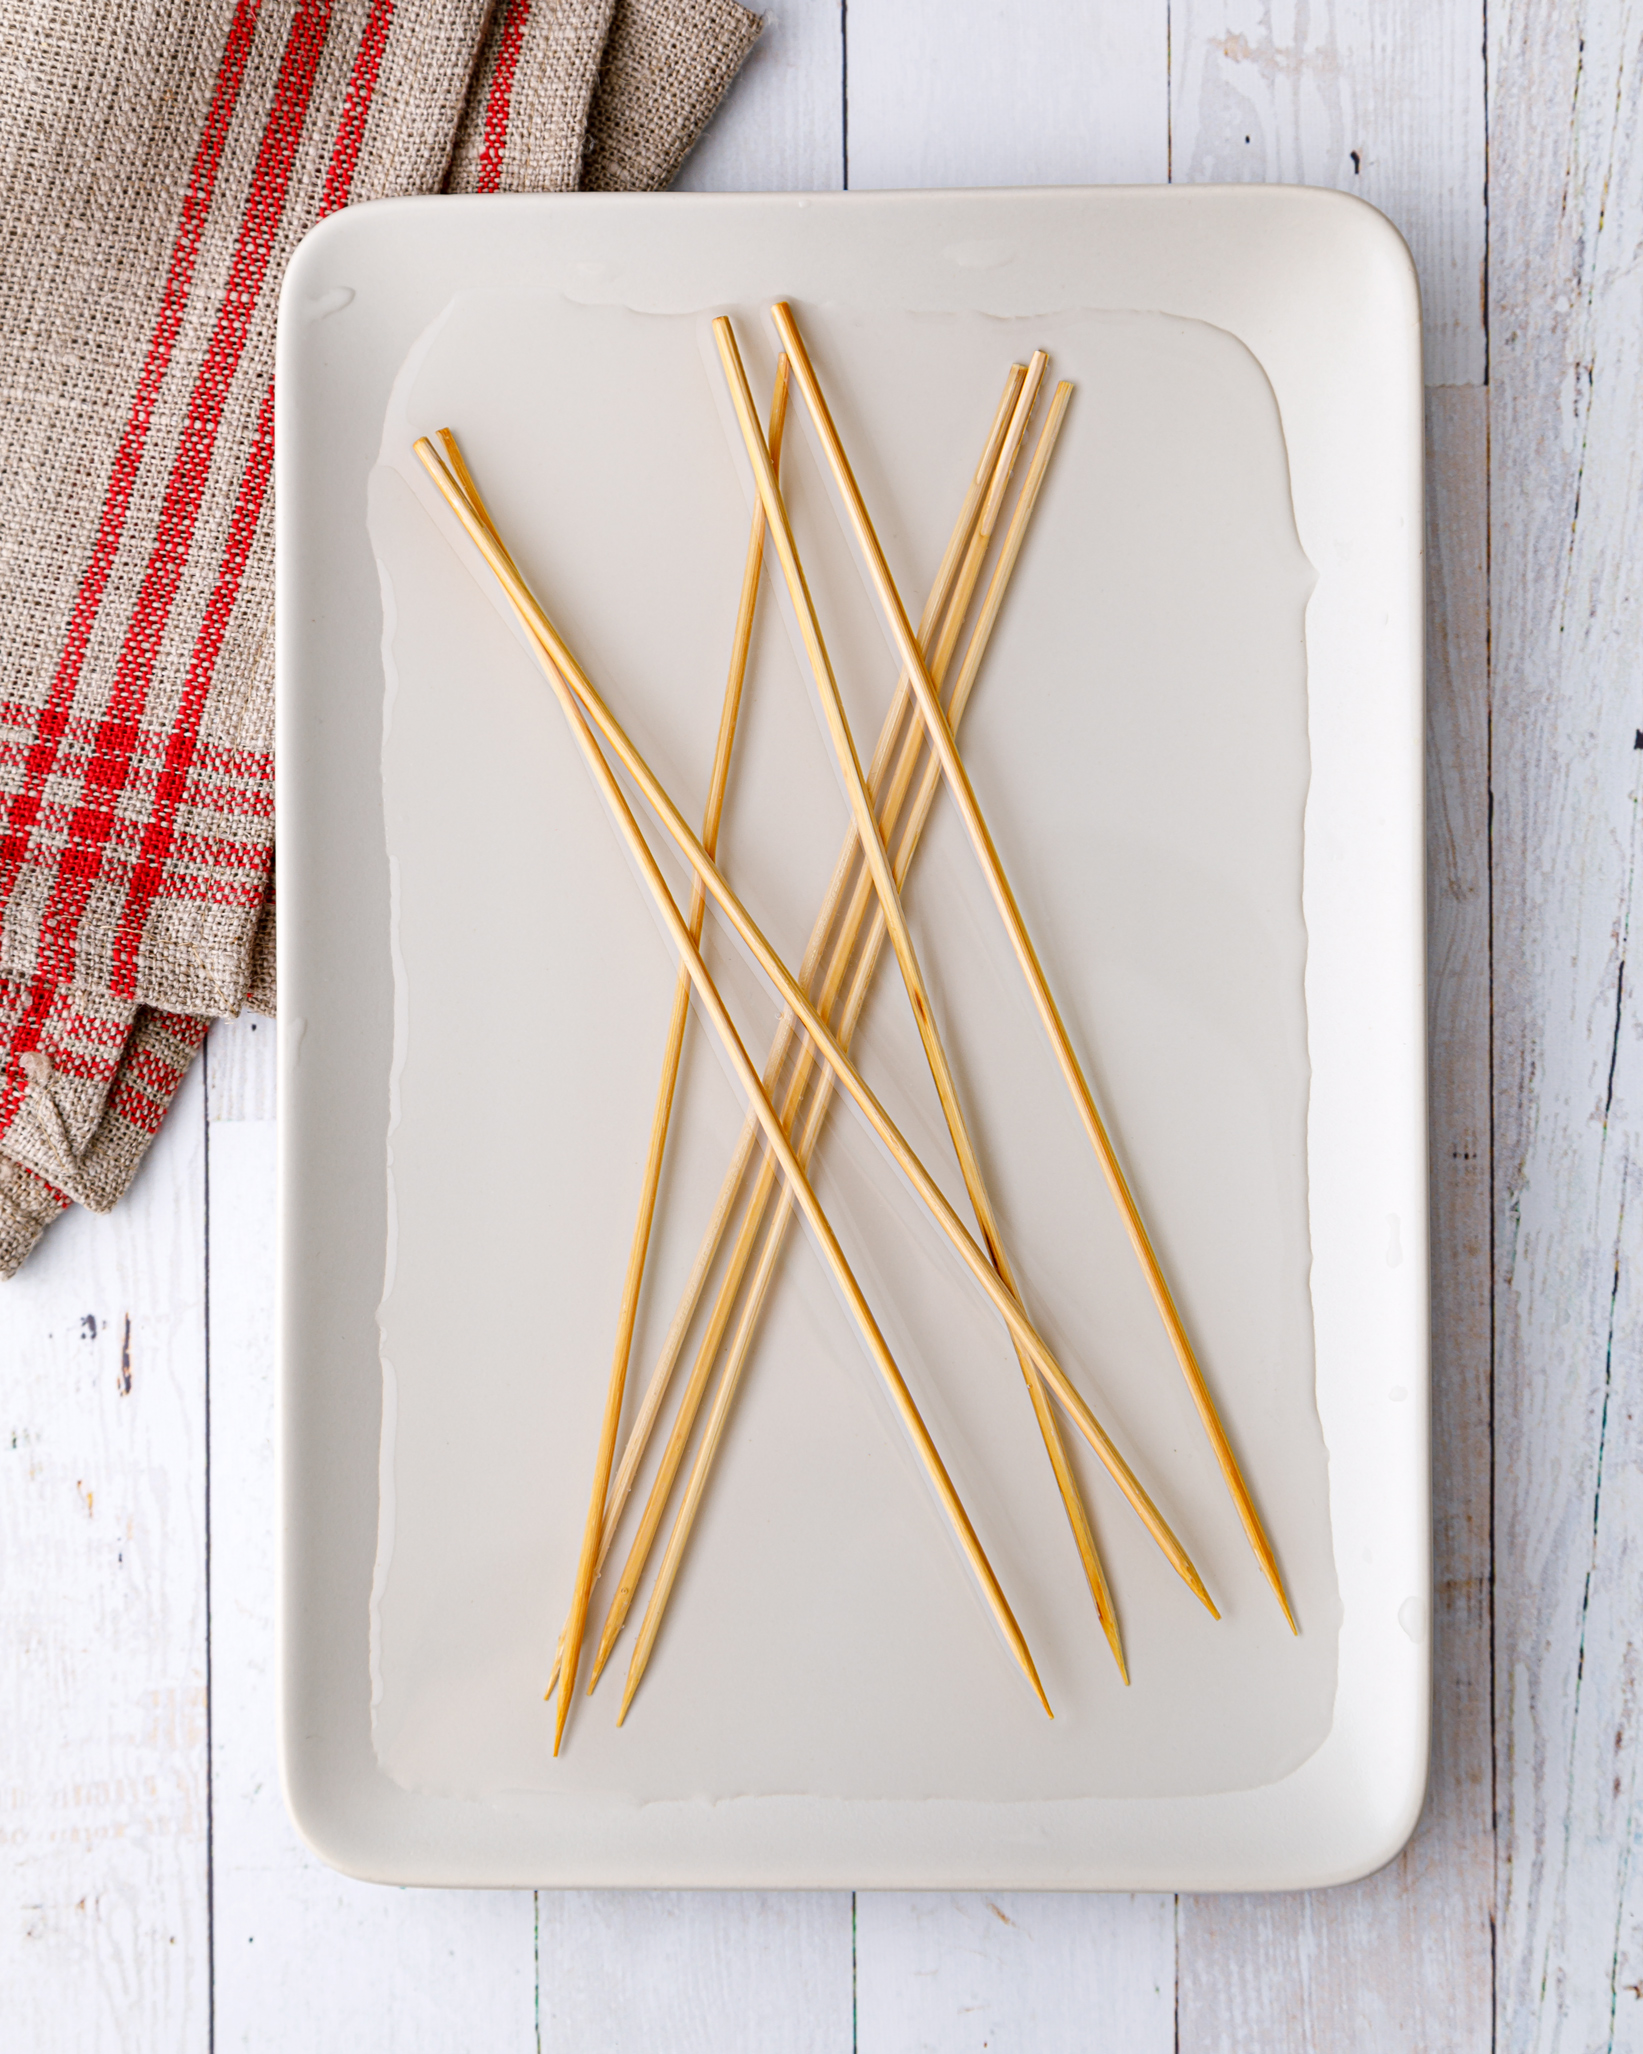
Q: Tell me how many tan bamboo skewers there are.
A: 8